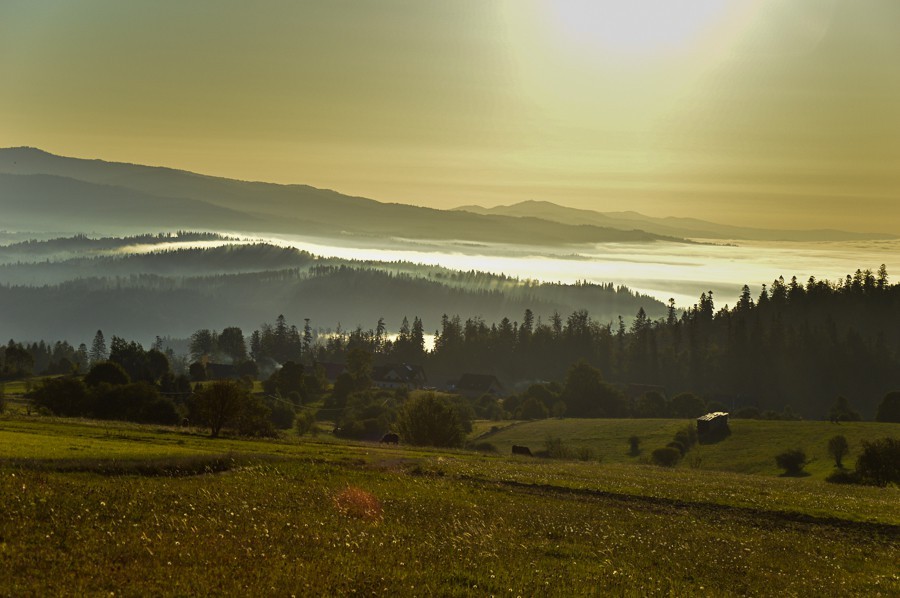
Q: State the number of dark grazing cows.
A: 2